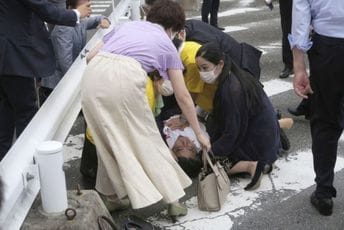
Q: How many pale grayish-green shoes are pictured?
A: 2